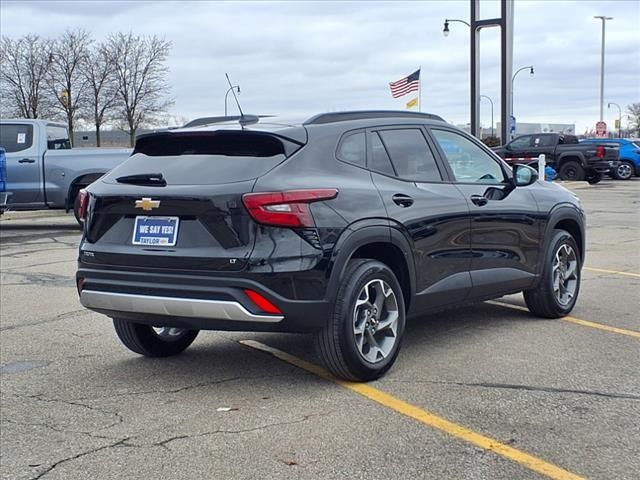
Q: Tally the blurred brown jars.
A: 0